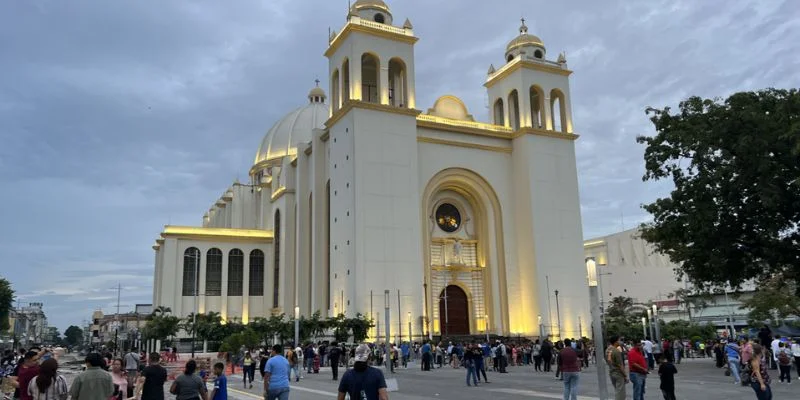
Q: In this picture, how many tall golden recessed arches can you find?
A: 1